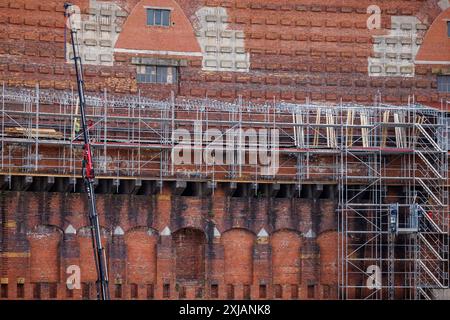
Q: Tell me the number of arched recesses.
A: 7